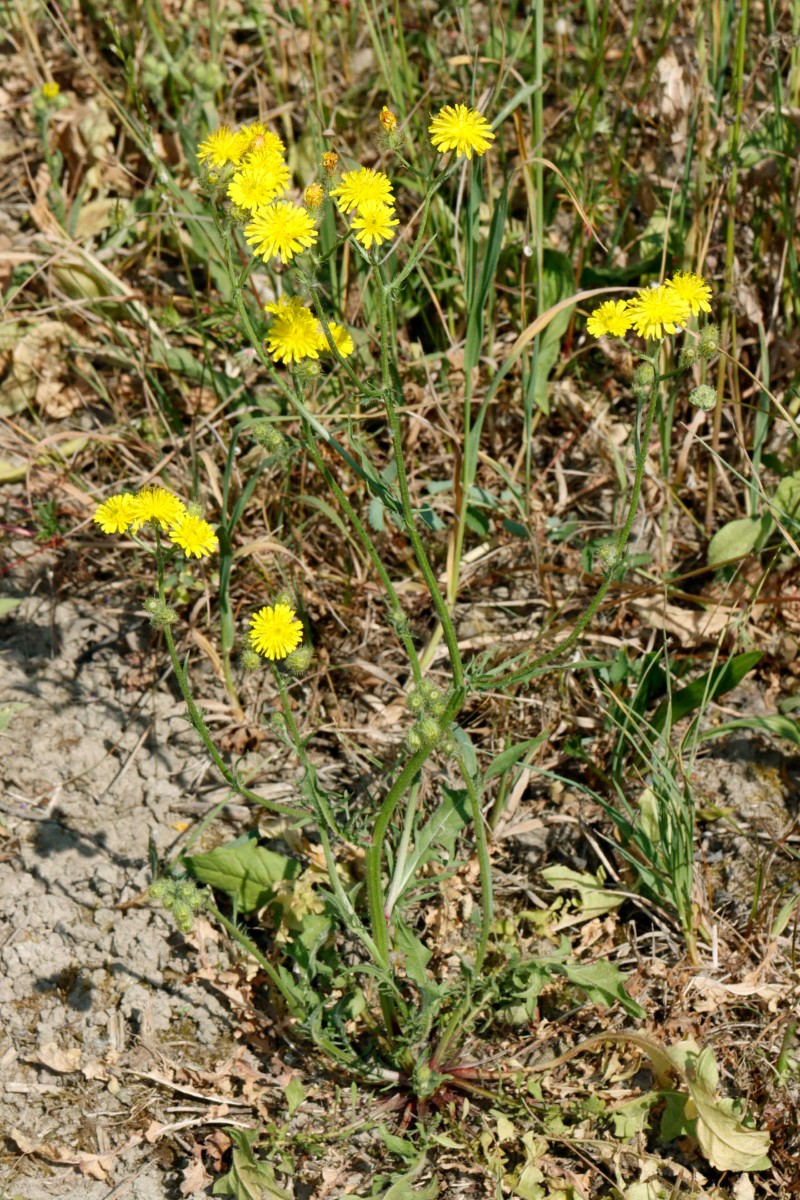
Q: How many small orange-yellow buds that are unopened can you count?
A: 3